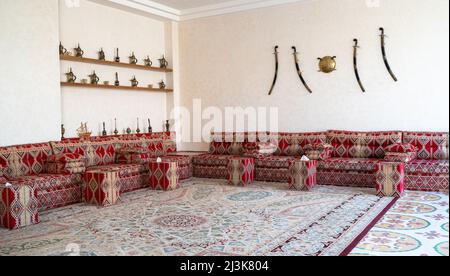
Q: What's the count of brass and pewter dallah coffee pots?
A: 10